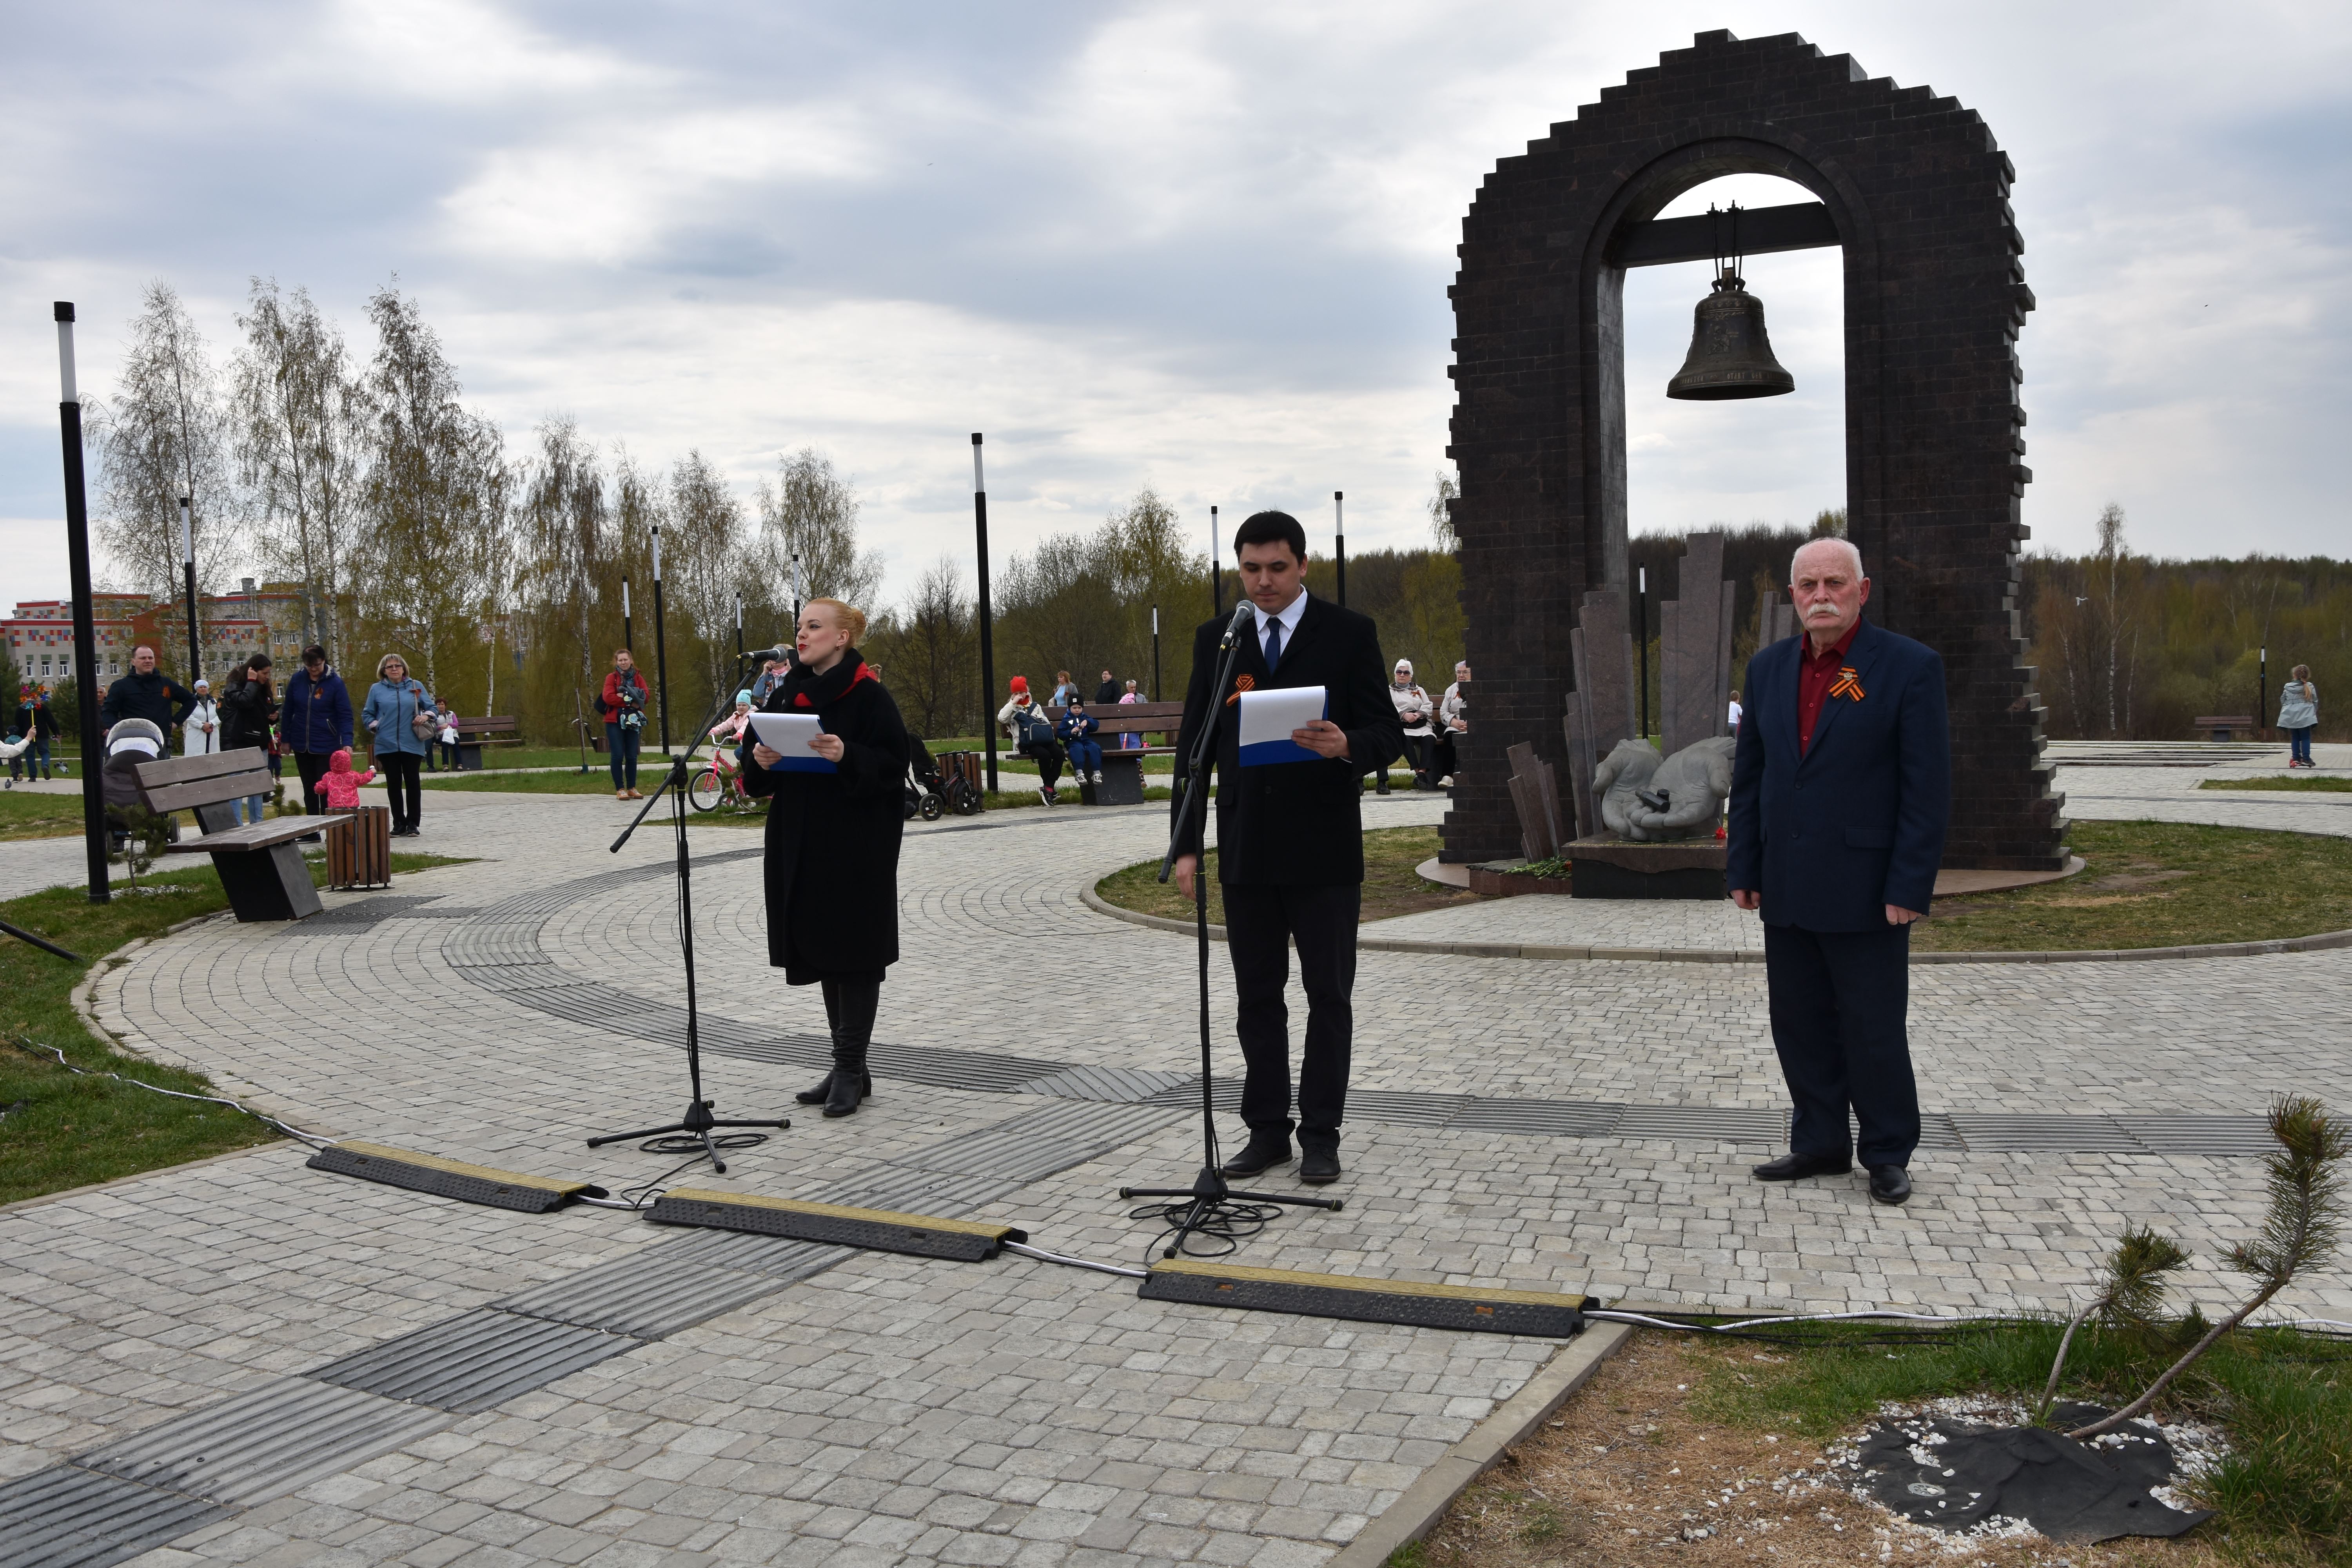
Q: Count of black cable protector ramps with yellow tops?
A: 3